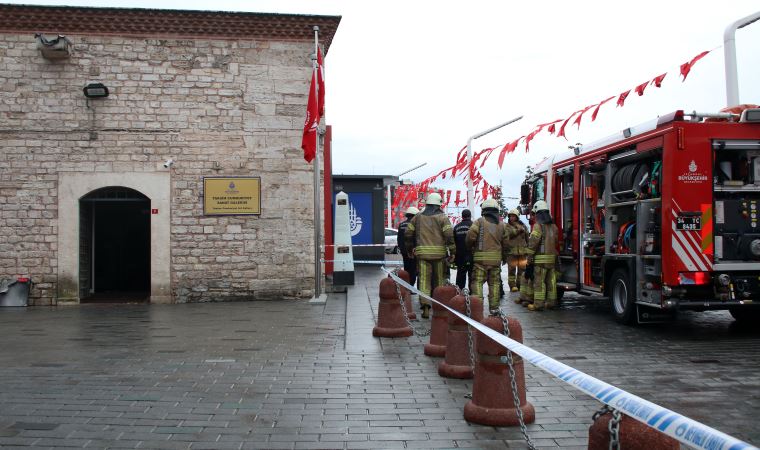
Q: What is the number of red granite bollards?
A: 6